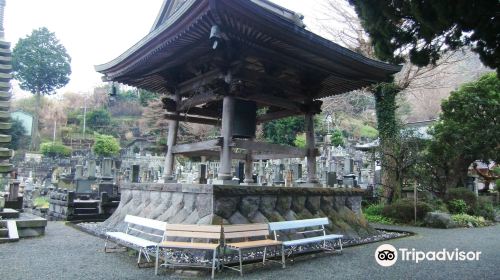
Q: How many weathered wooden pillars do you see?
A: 4